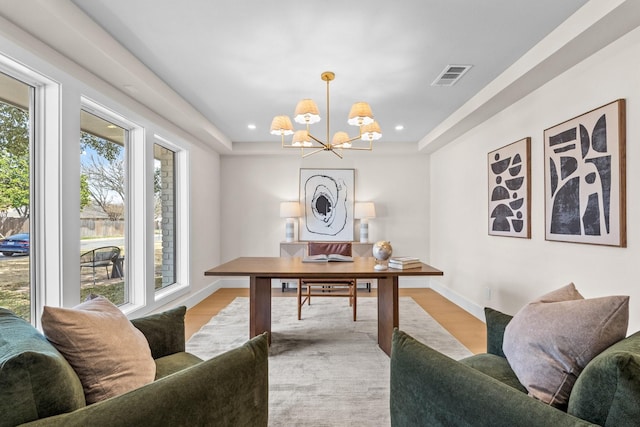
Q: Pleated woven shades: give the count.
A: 6